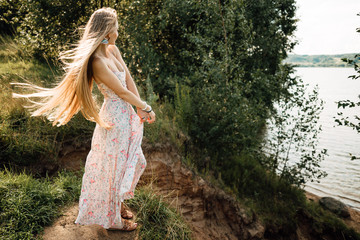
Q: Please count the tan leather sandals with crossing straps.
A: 2